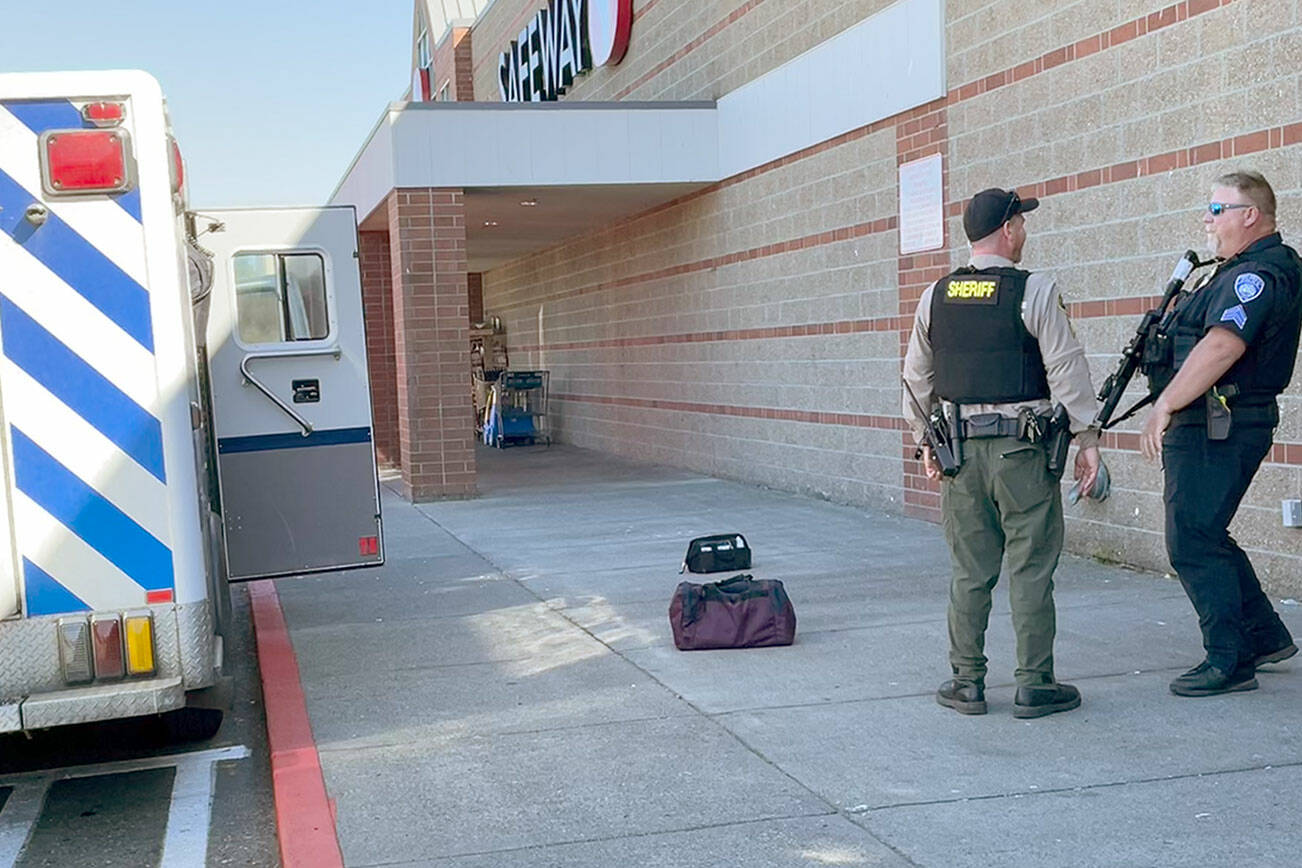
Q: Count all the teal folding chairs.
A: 0